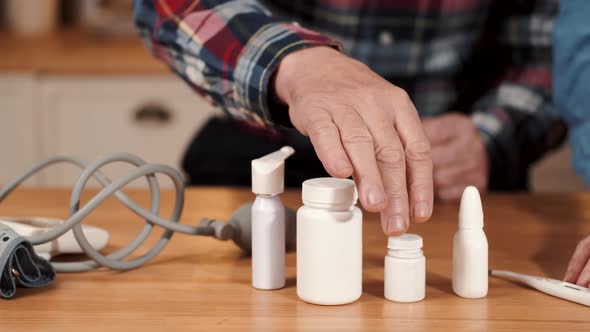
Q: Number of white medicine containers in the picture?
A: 4